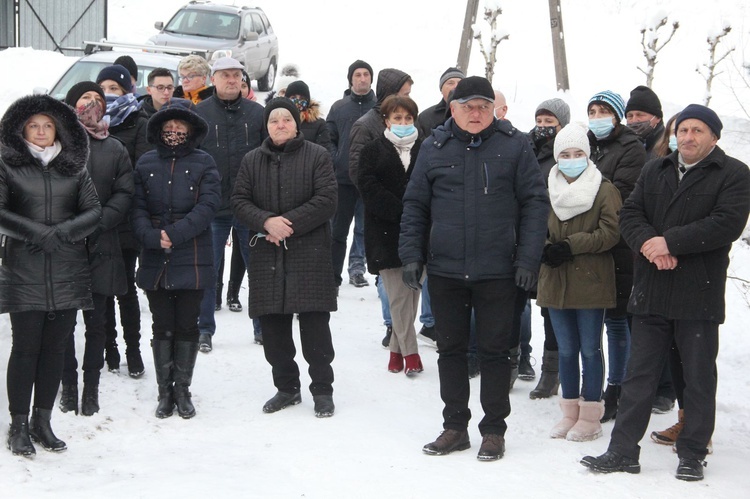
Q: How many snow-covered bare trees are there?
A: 3